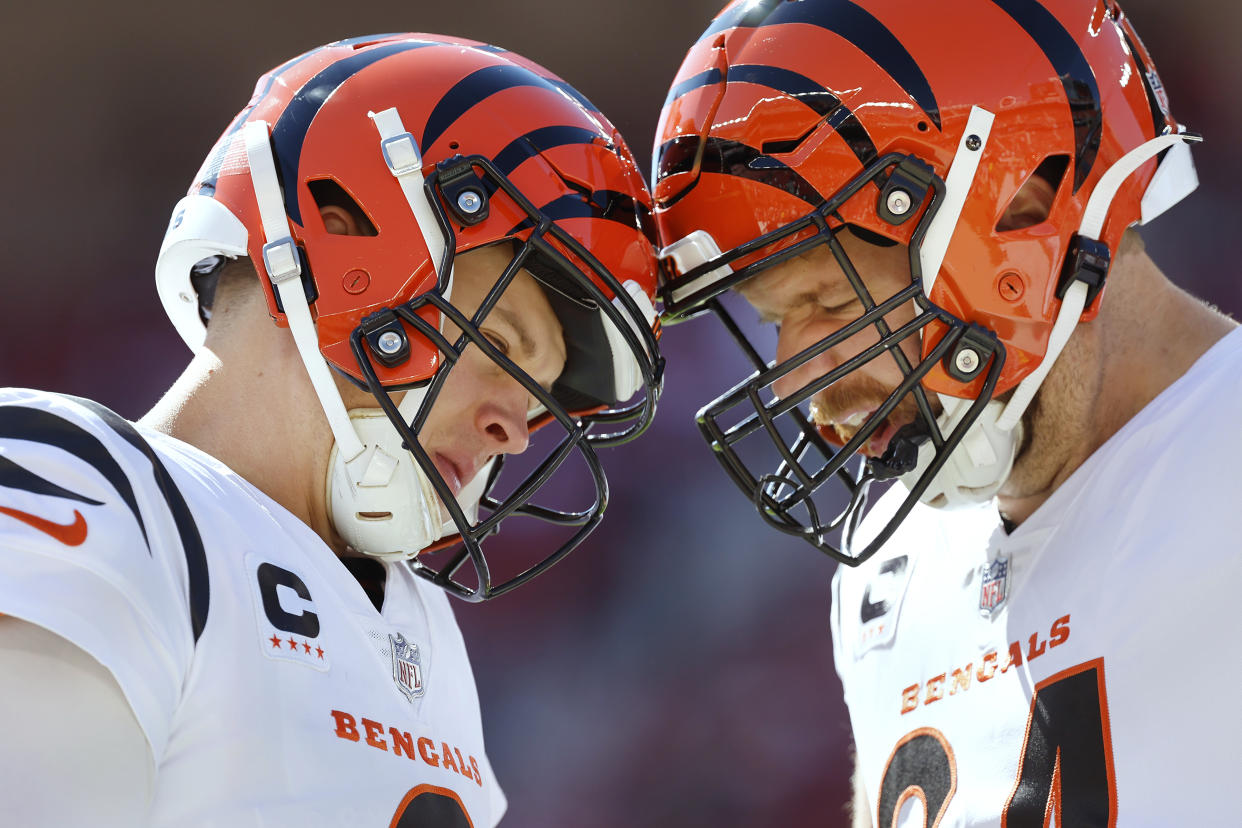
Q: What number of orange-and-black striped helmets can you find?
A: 2